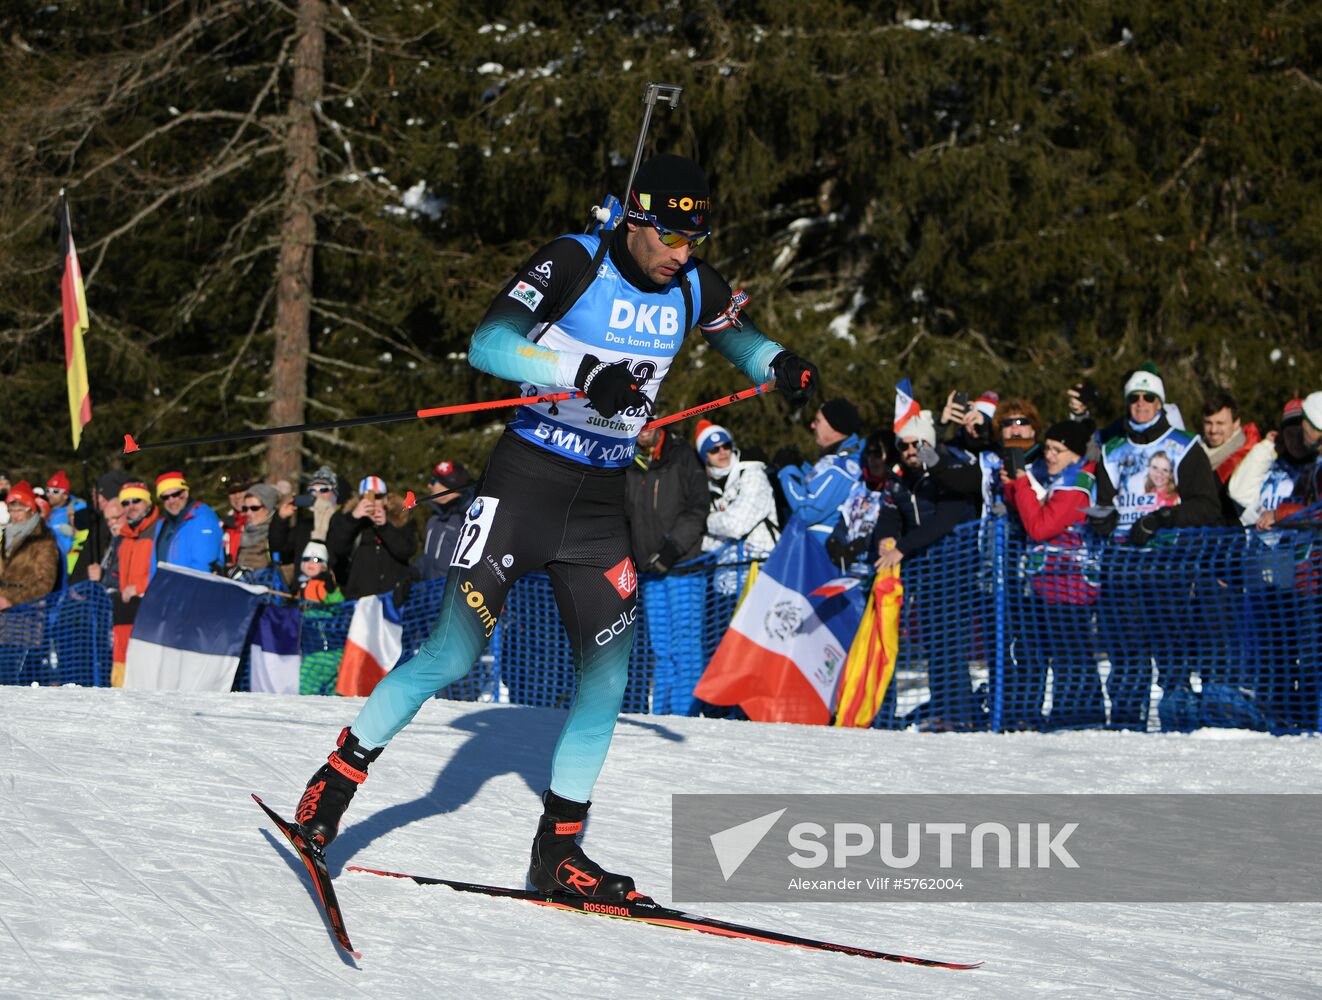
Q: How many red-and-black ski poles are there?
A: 2